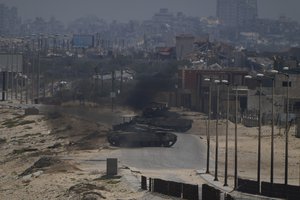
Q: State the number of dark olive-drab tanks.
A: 2